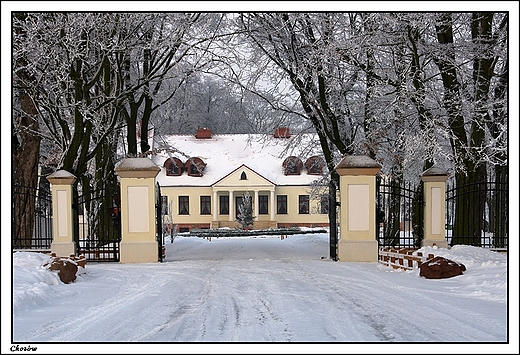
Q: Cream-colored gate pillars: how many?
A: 4